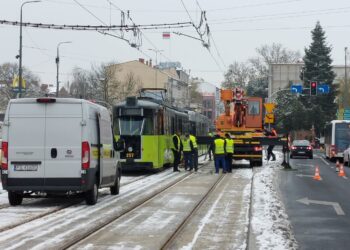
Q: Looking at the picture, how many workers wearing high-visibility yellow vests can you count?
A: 5